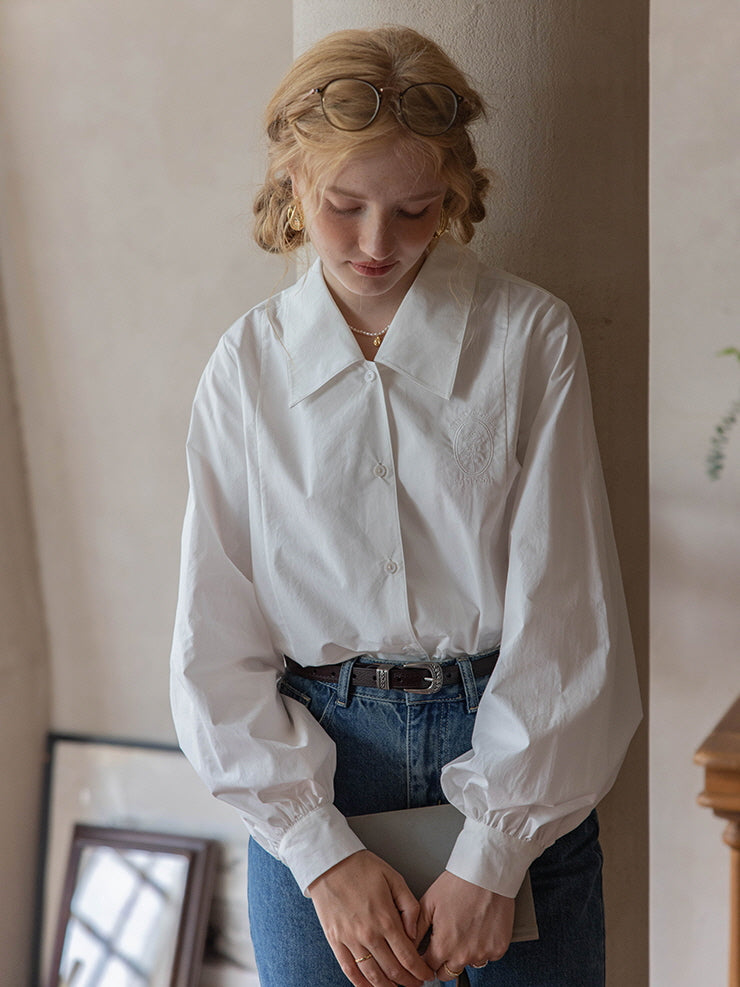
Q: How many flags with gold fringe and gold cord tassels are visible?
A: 0